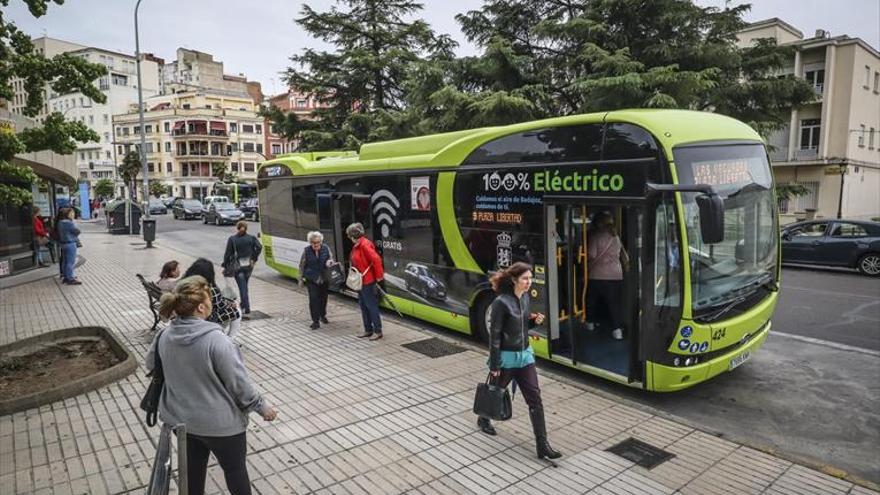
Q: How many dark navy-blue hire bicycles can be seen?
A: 0